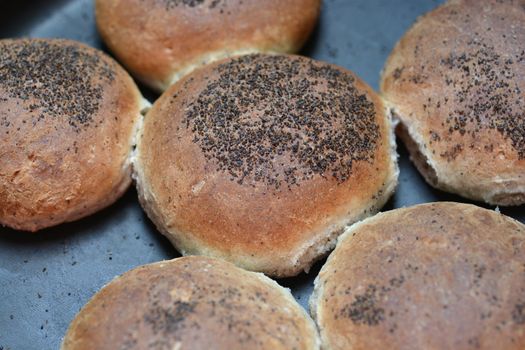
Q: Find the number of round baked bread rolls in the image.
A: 6